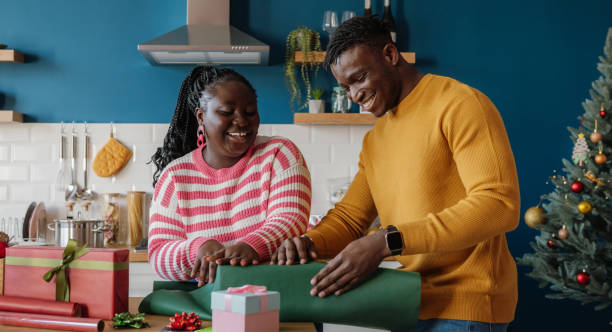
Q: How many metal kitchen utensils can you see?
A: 3